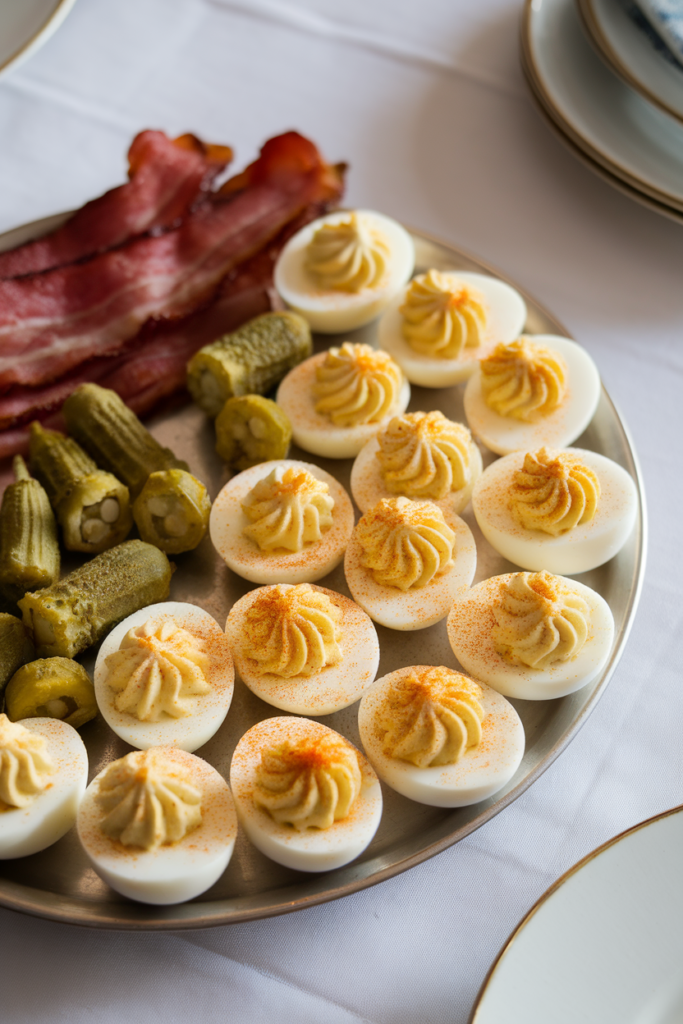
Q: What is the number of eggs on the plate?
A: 15